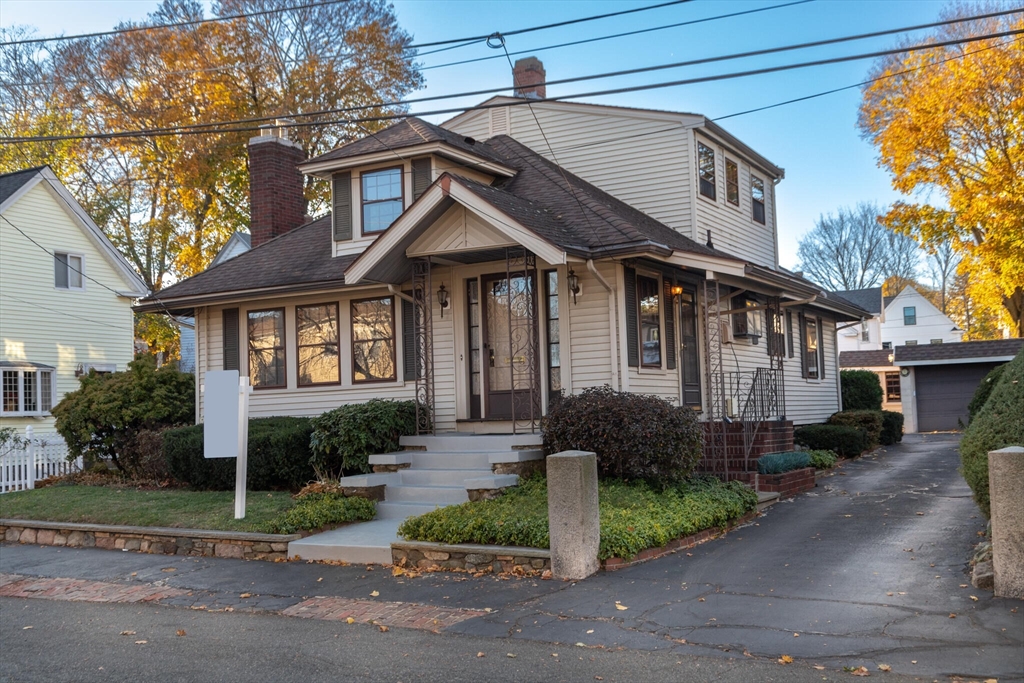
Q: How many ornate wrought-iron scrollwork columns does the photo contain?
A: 4